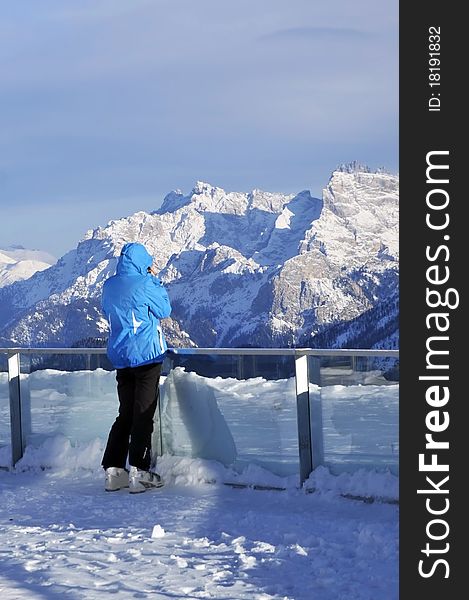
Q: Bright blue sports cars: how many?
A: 0